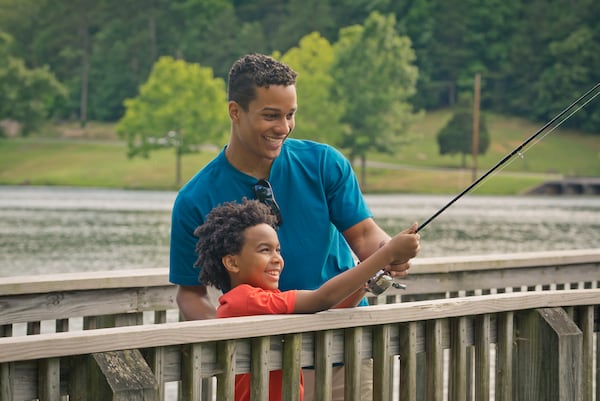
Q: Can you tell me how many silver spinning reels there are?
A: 1